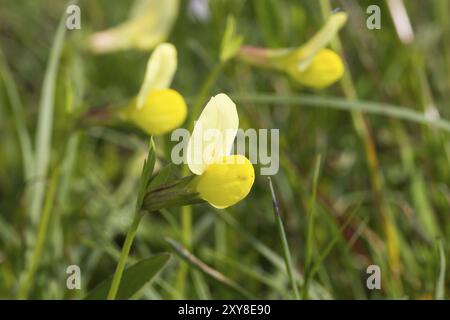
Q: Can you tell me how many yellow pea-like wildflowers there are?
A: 4